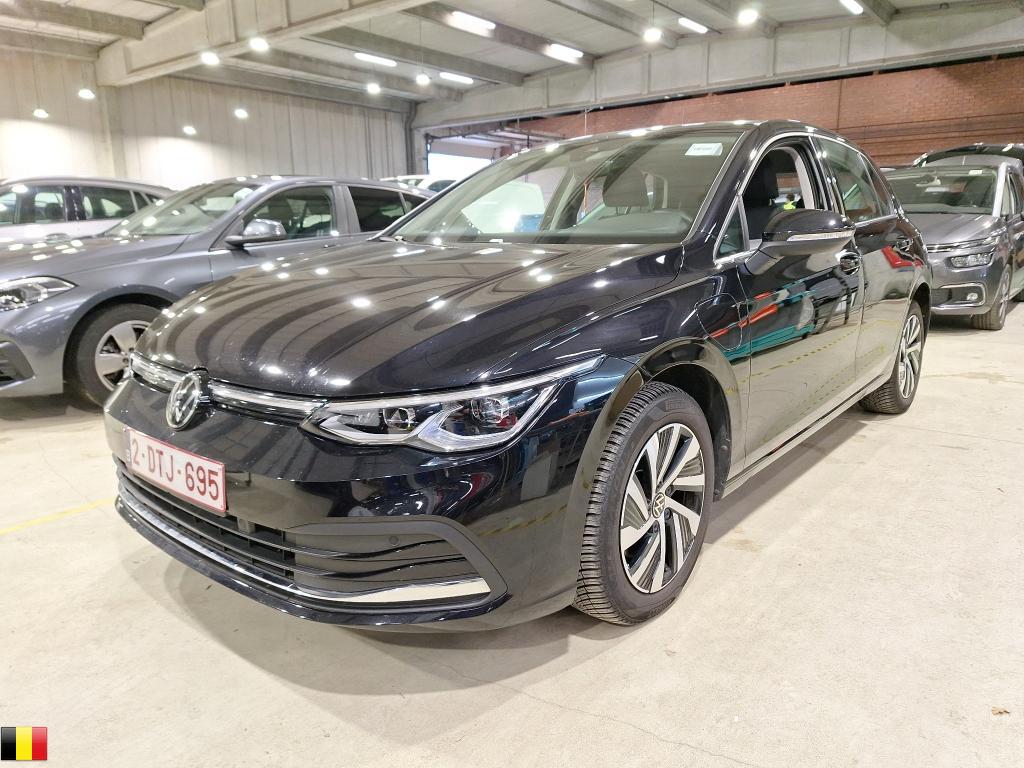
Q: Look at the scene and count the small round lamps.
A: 10